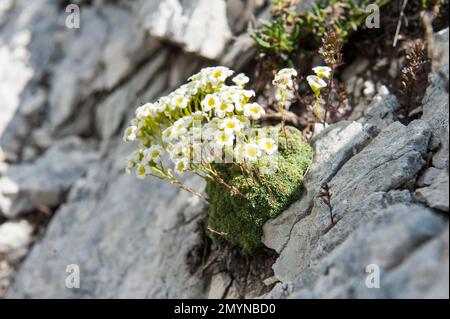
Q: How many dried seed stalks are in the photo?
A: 3